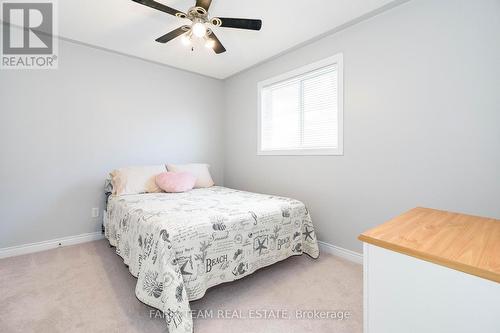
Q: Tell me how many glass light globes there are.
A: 3